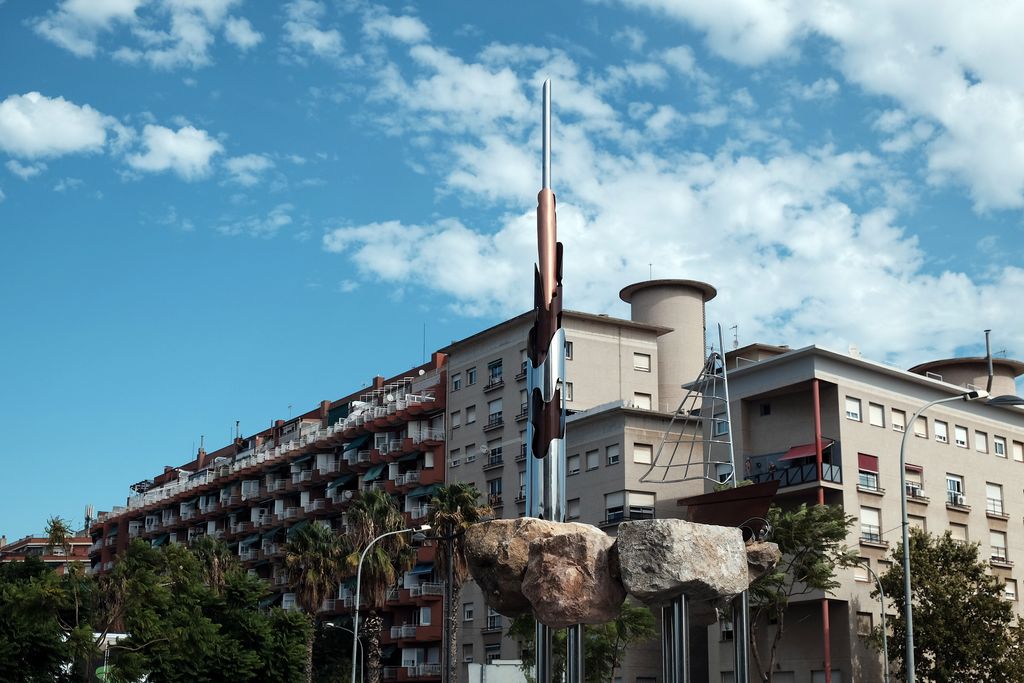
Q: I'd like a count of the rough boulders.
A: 4